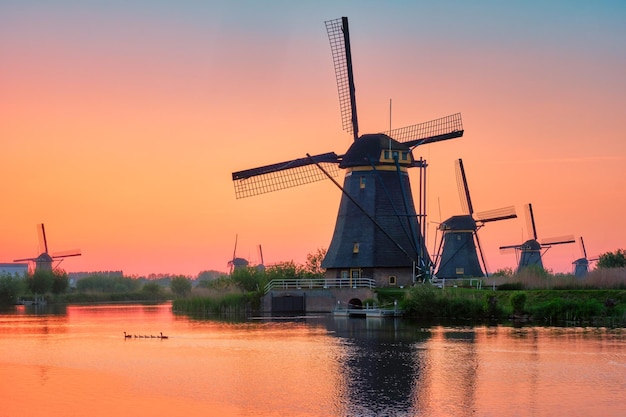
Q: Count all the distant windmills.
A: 6